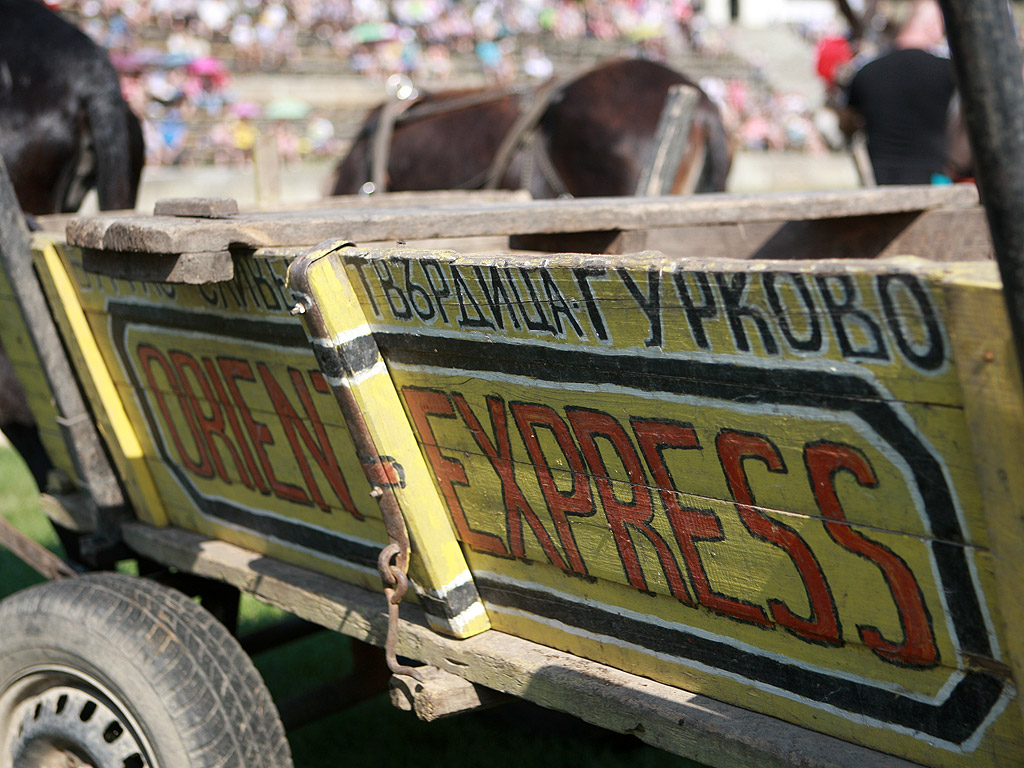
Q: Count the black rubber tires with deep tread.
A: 1